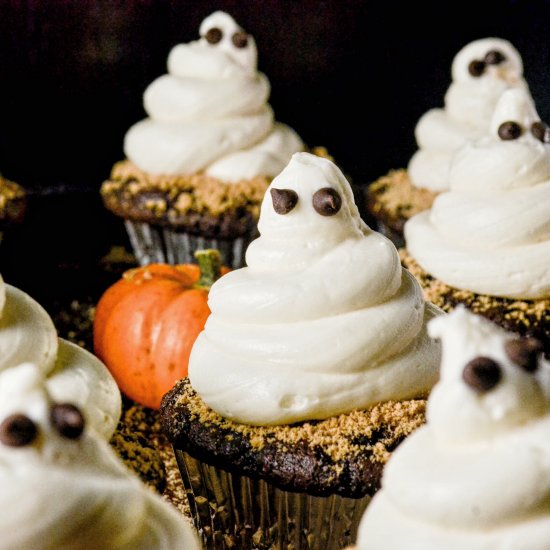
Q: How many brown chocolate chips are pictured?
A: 12